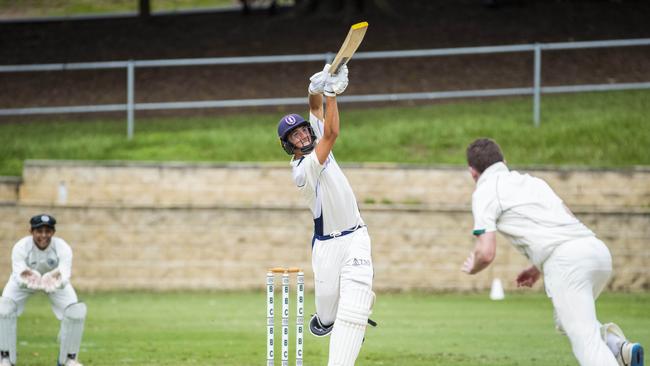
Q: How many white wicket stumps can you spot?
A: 3